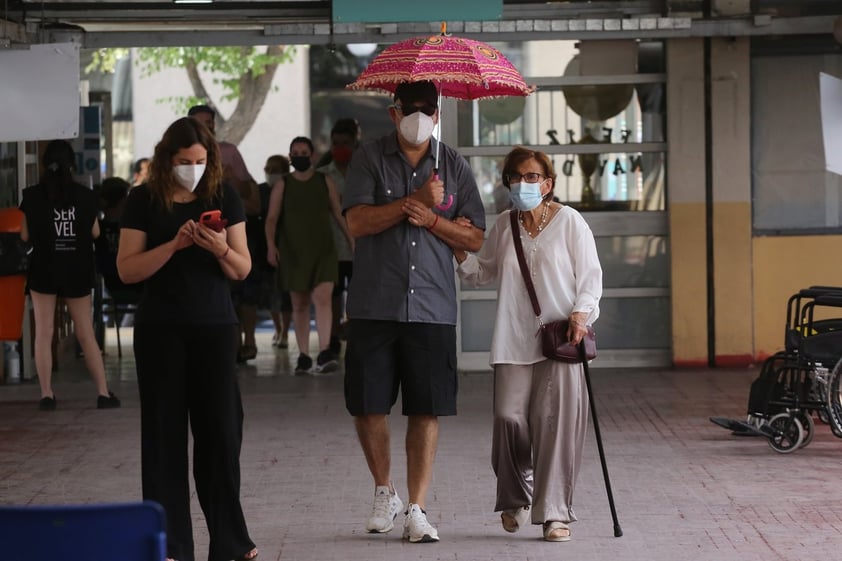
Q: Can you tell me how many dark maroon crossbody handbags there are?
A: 1